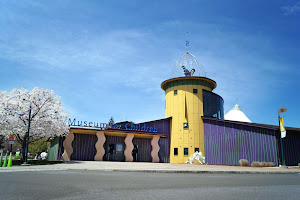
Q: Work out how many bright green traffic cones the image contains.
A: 3